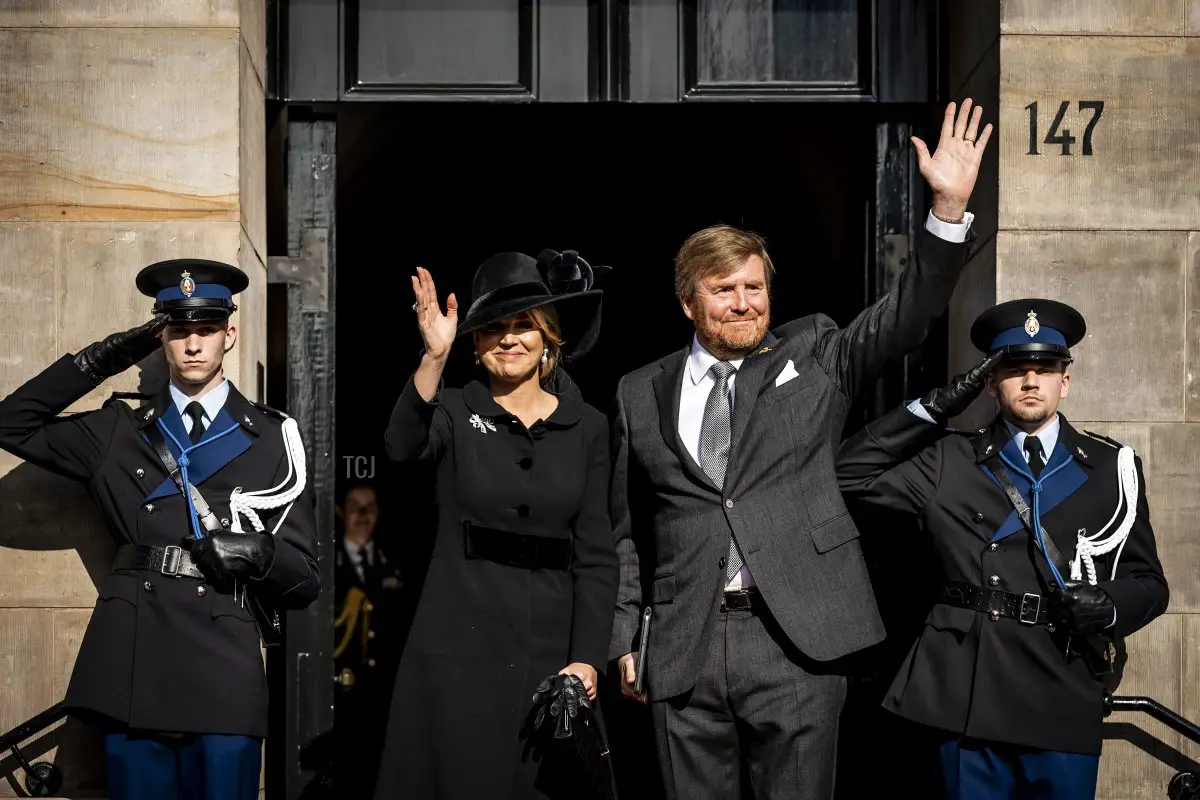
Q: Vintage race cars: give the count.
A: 0